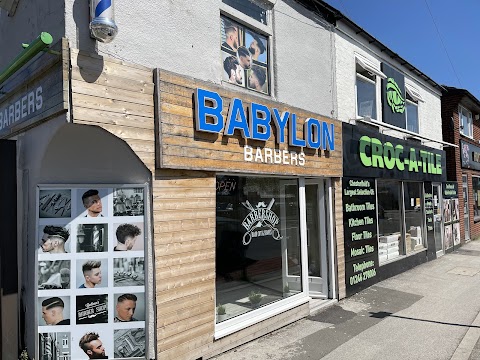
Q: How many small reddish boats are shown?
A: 0